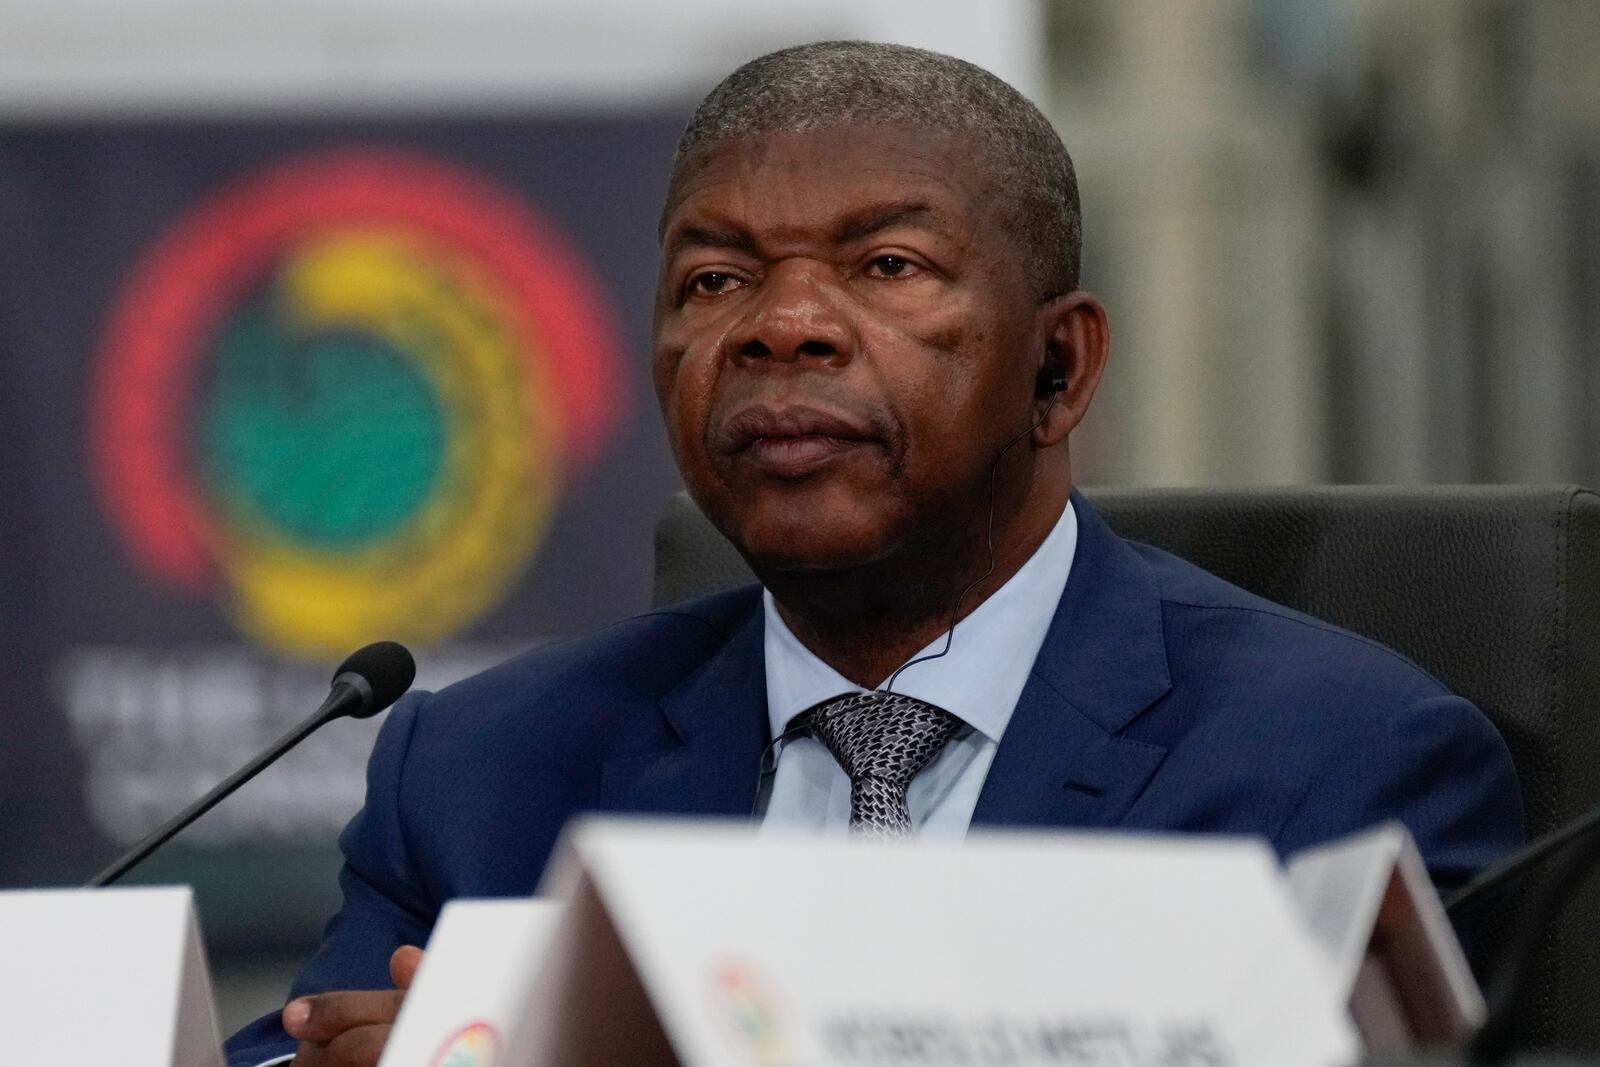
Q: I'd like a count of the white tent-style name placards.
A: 4